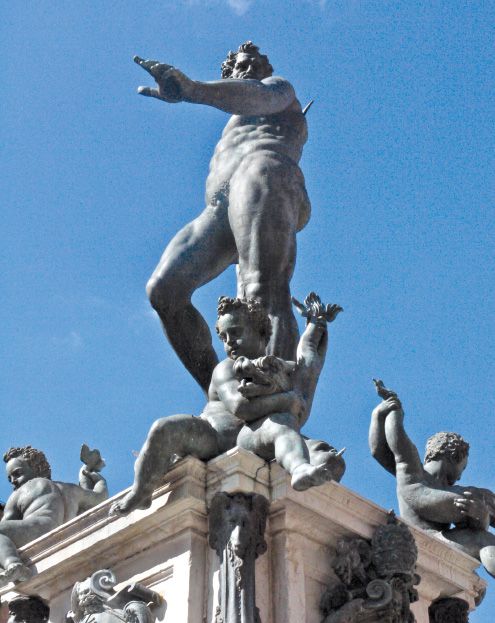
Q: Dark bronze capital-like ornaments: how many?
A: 3